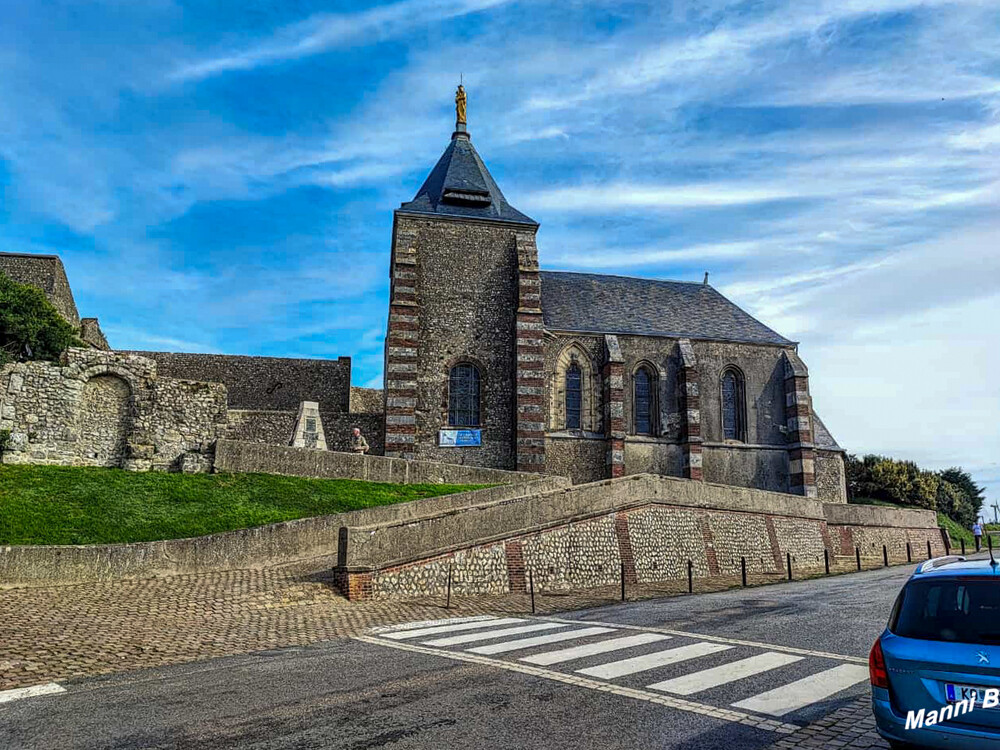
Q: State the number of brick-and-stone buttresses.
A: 5